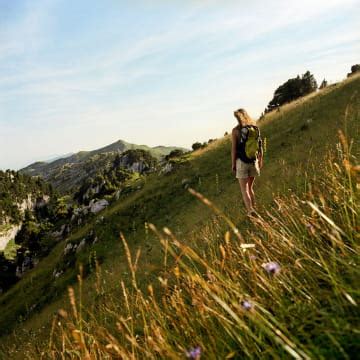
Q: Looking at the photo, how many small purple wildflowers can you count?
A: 3